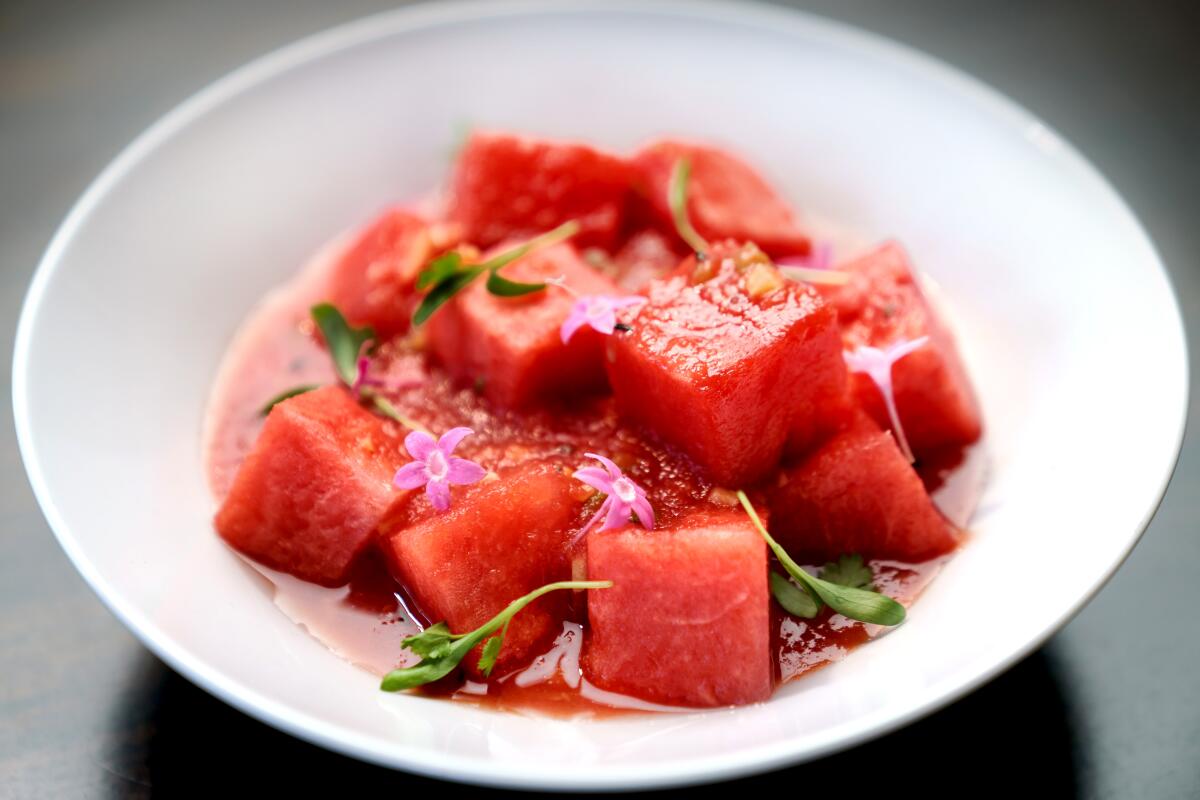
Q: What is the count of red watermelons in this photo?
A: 10